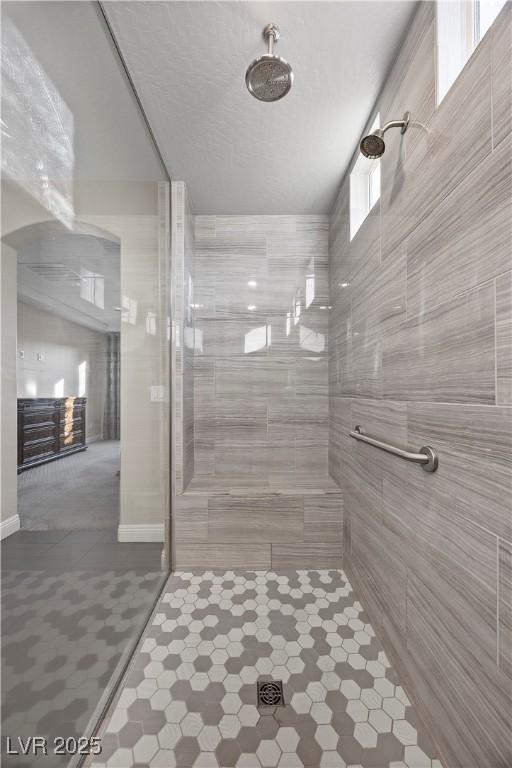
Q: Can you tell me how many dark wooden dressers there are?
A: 1